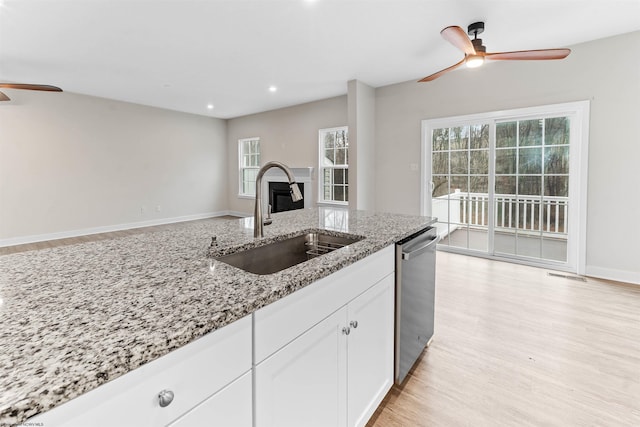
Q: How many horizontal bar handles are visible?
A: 1